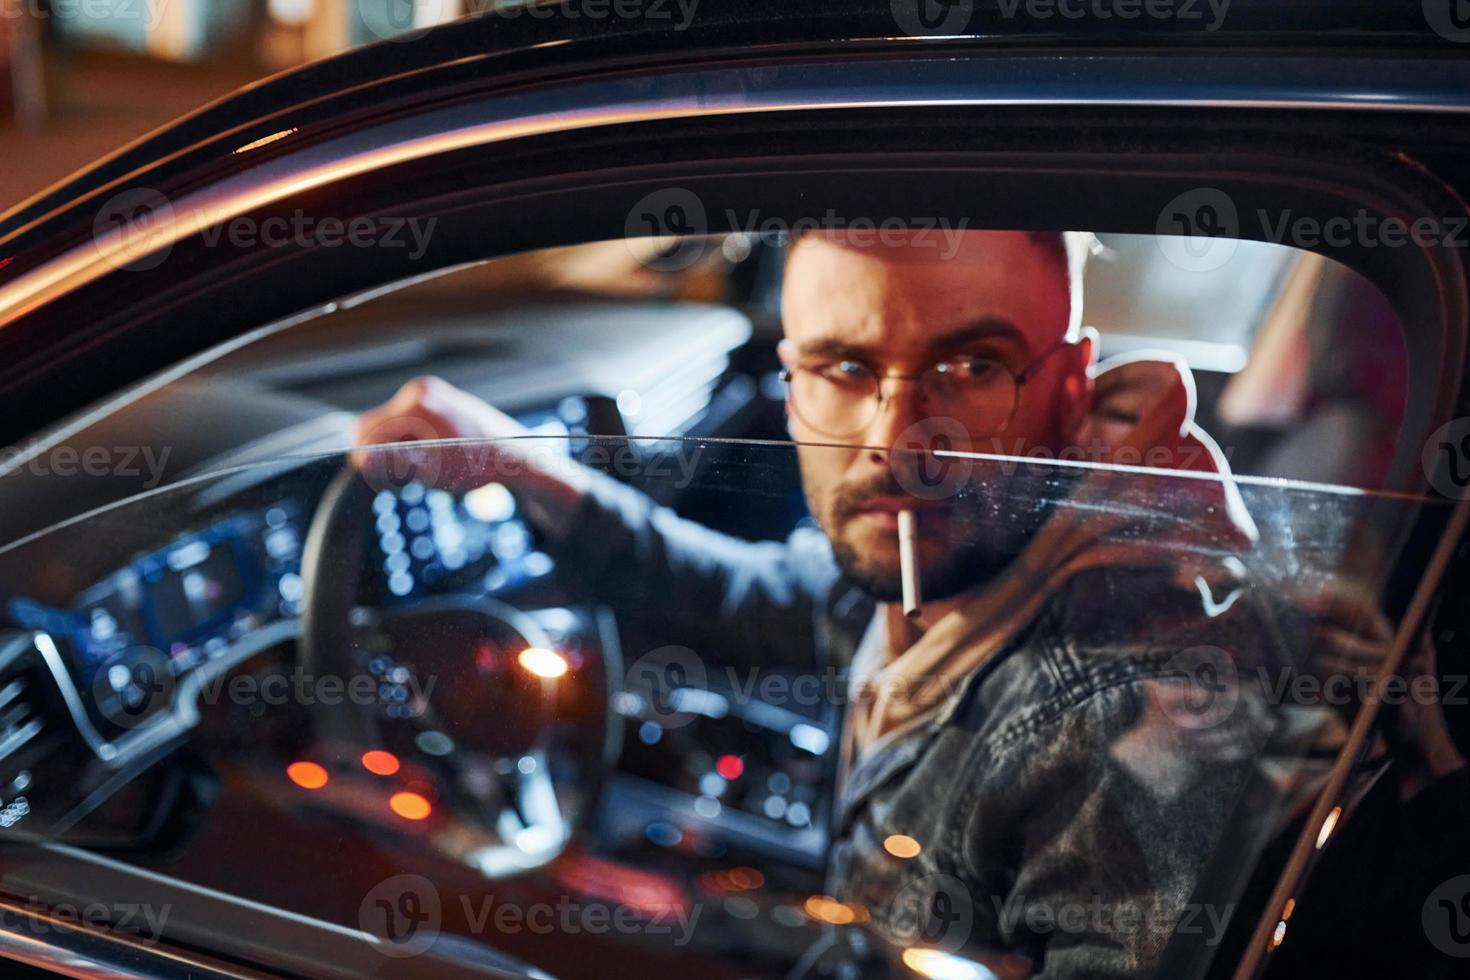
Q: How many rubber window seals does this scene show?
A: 1